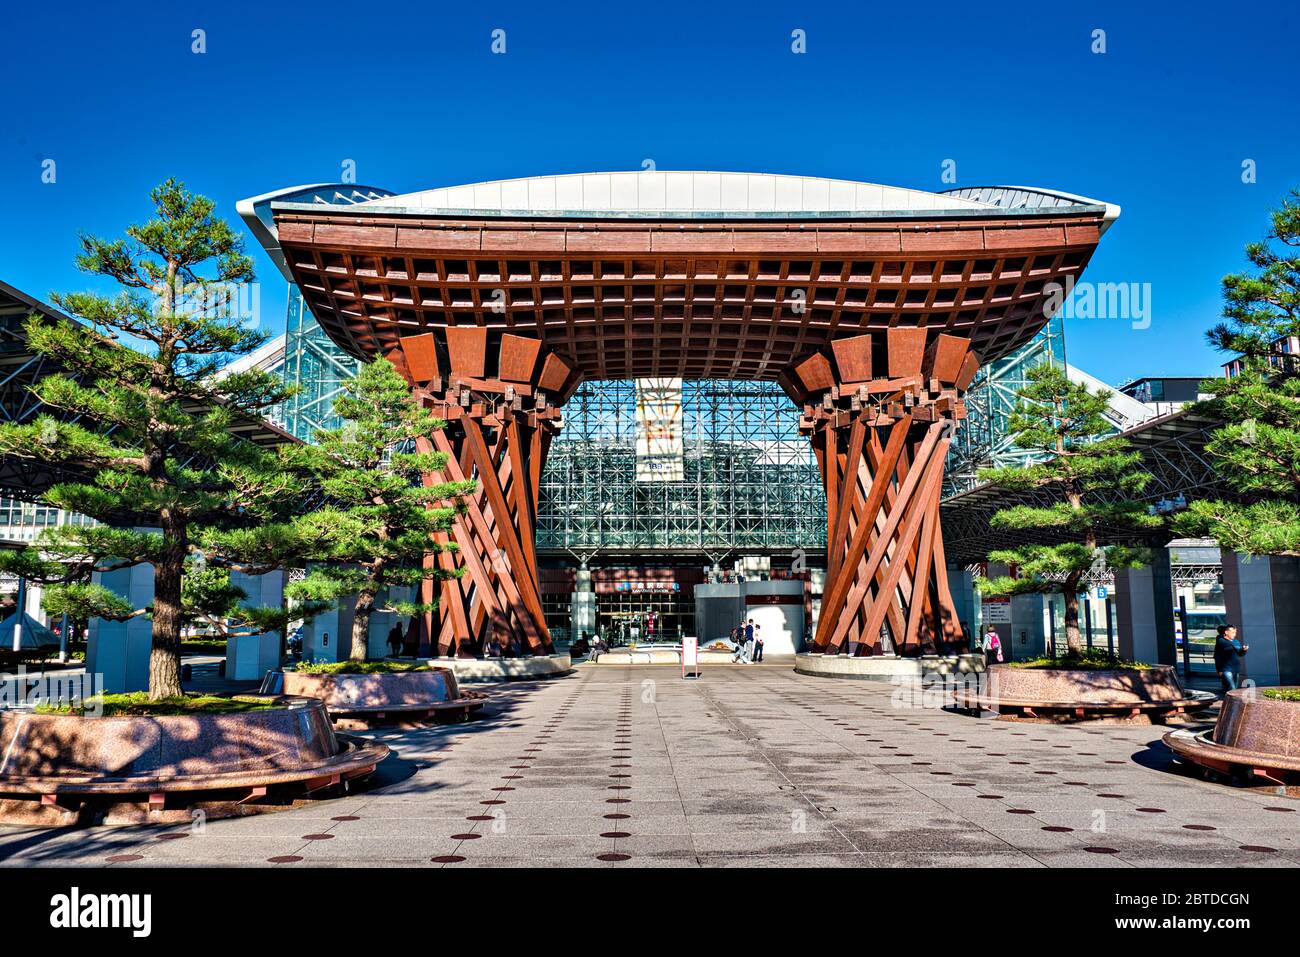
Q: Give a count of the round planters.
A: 4